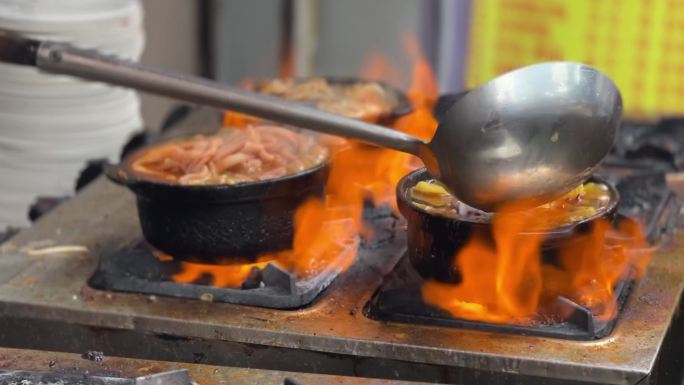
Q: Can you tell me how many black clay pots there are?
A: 3